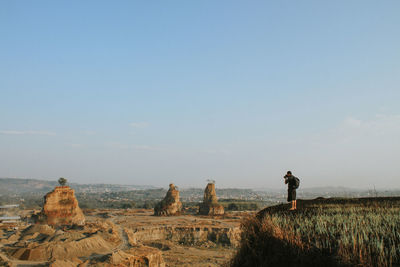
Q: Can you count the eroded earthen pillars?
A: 3